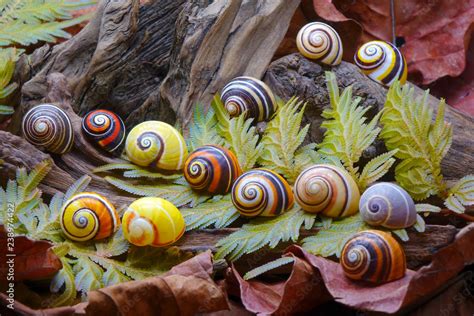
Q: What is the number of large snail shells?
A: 13